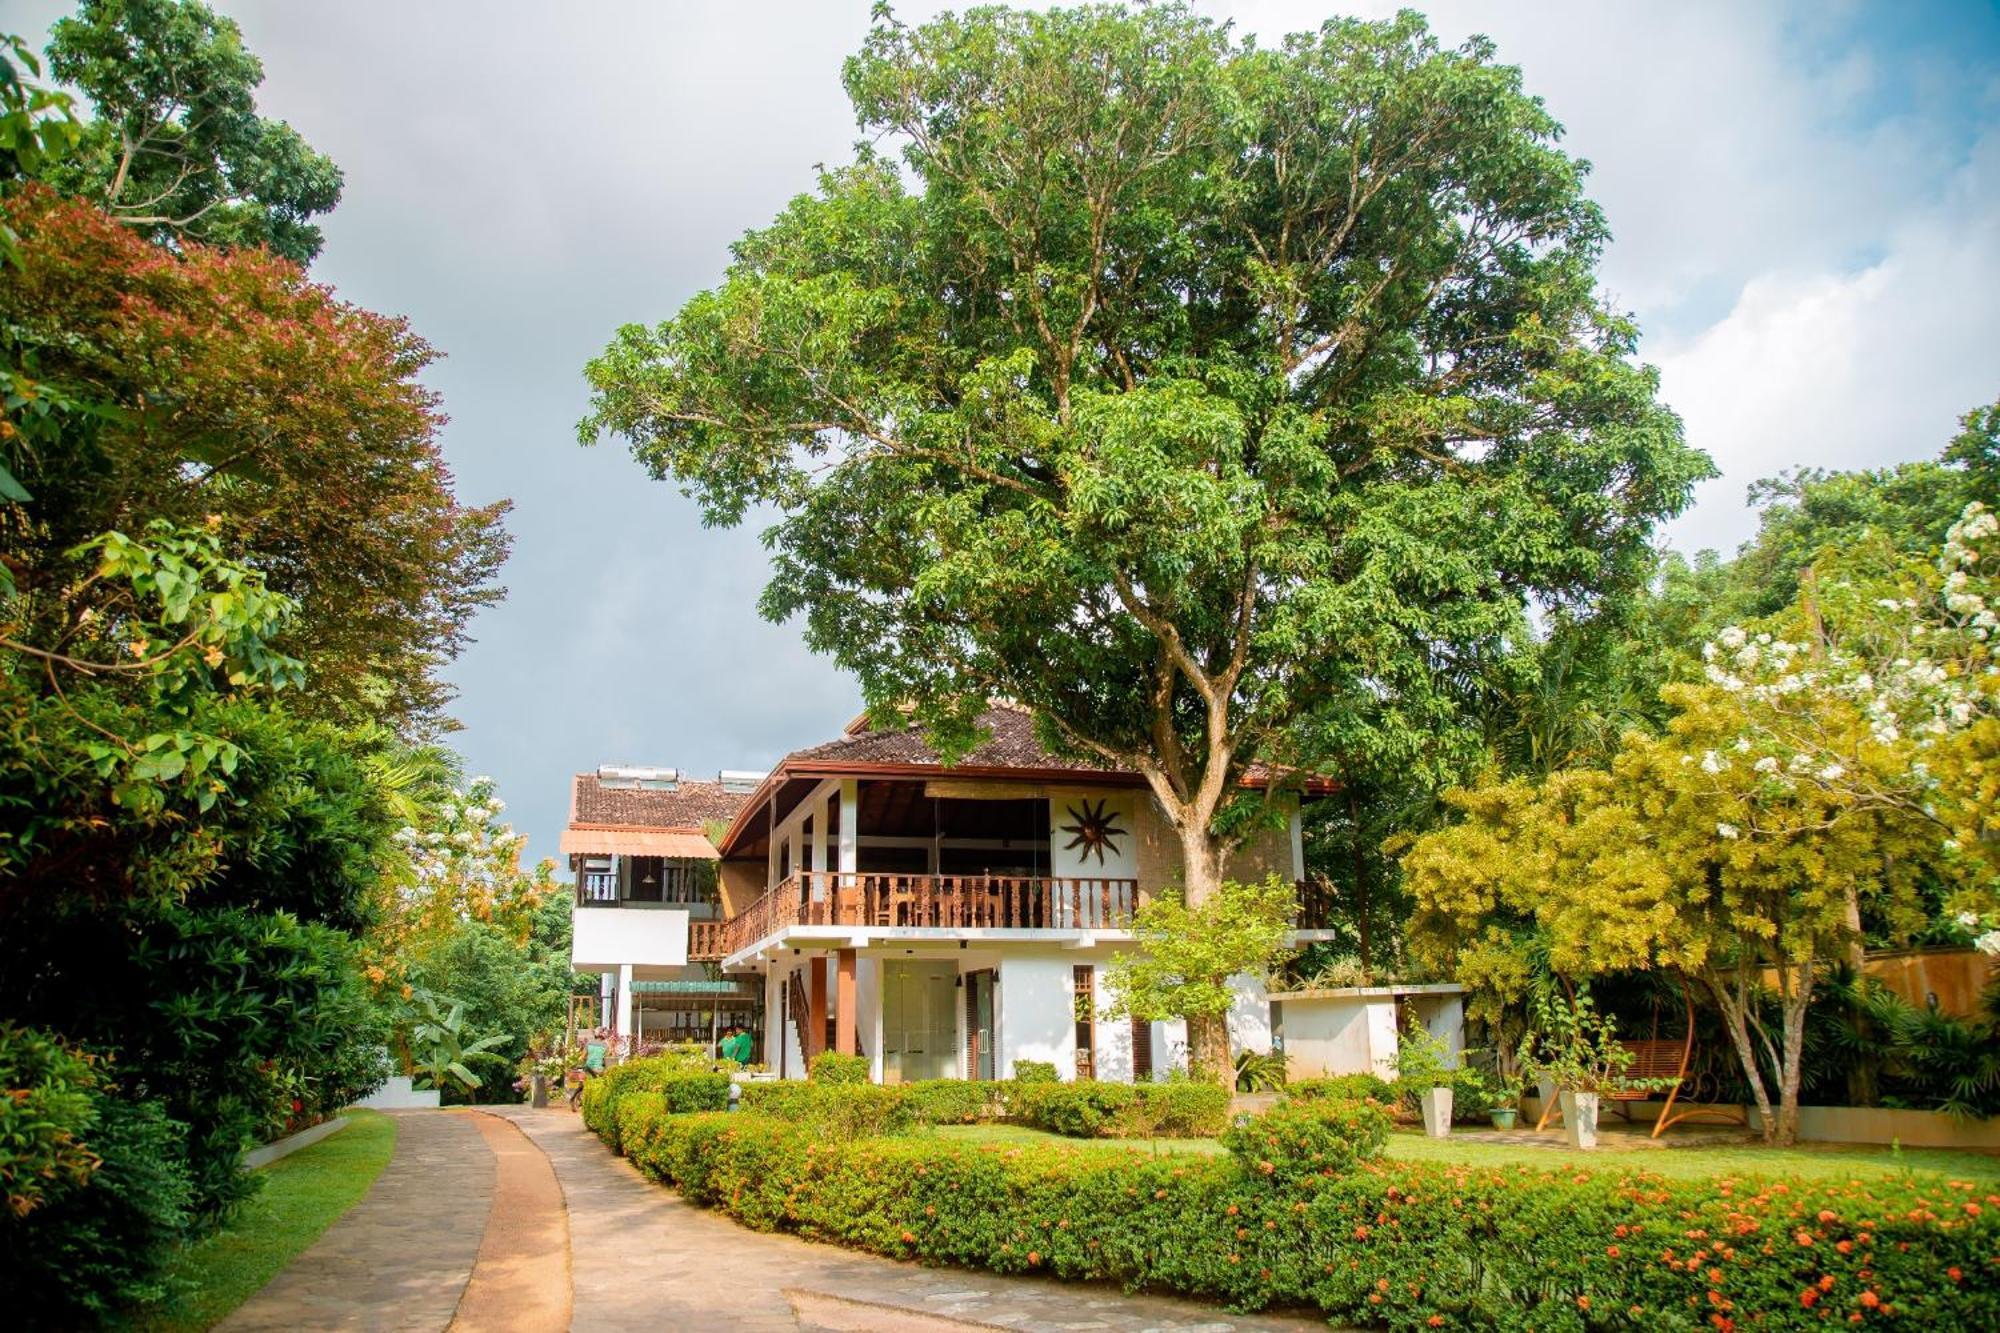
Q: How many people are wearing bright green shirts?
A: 2